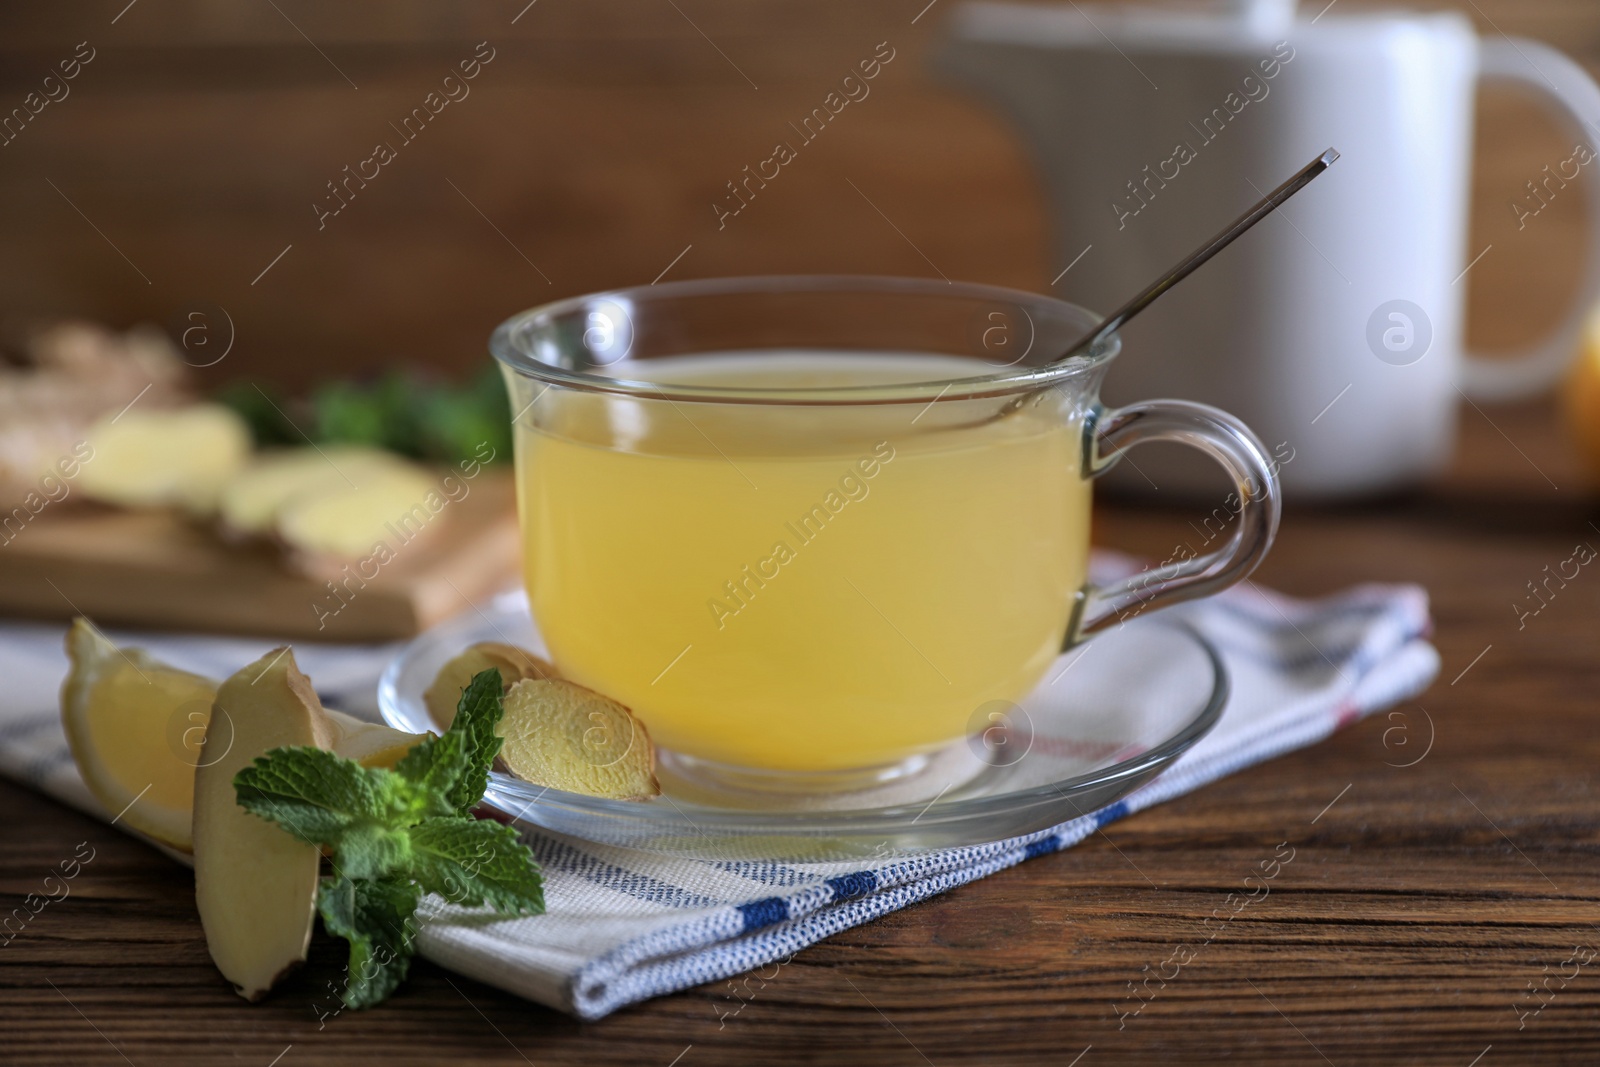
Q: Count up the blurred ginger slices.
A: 3